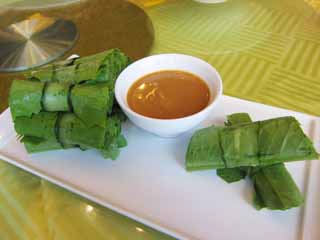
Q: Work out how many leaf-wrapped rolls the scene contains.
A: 5